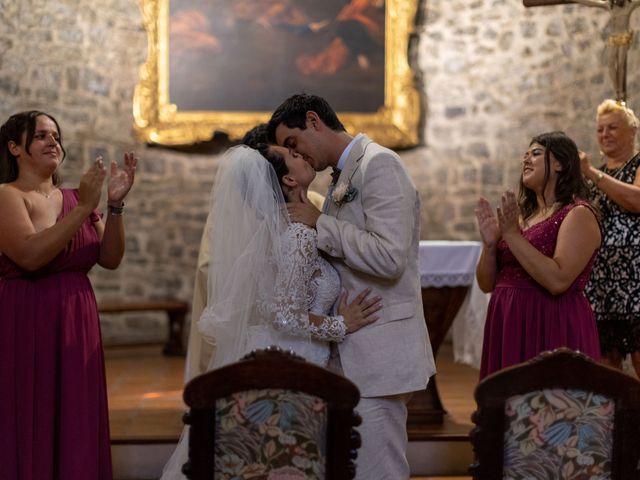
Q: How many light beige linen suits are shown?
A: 1